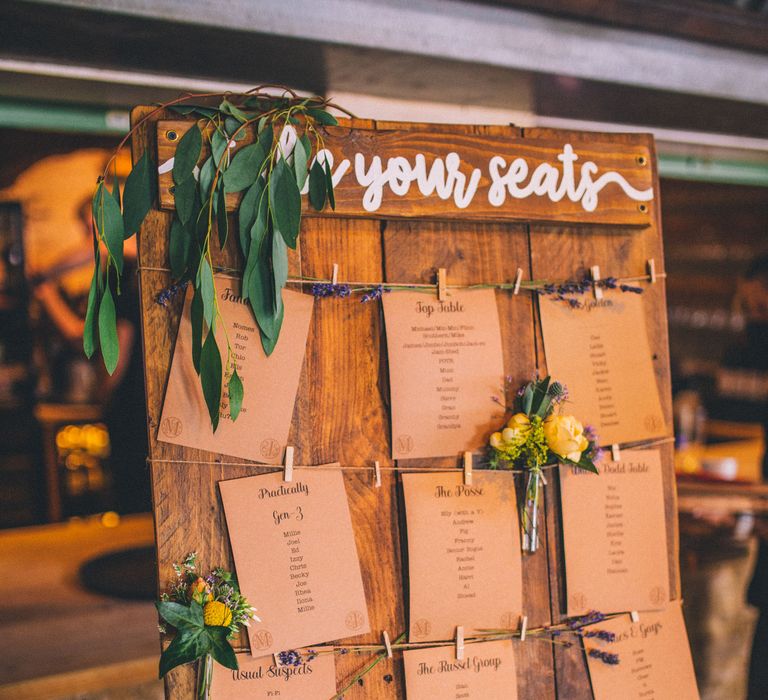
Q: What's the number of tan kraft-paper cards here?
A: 9